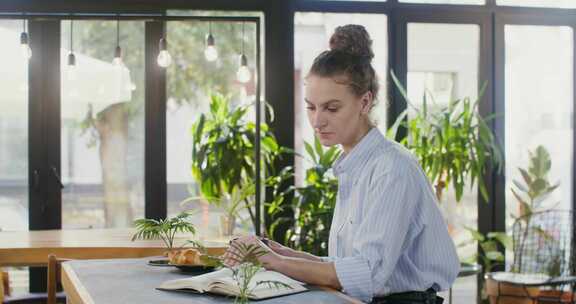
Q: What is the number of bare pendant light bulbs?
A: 6